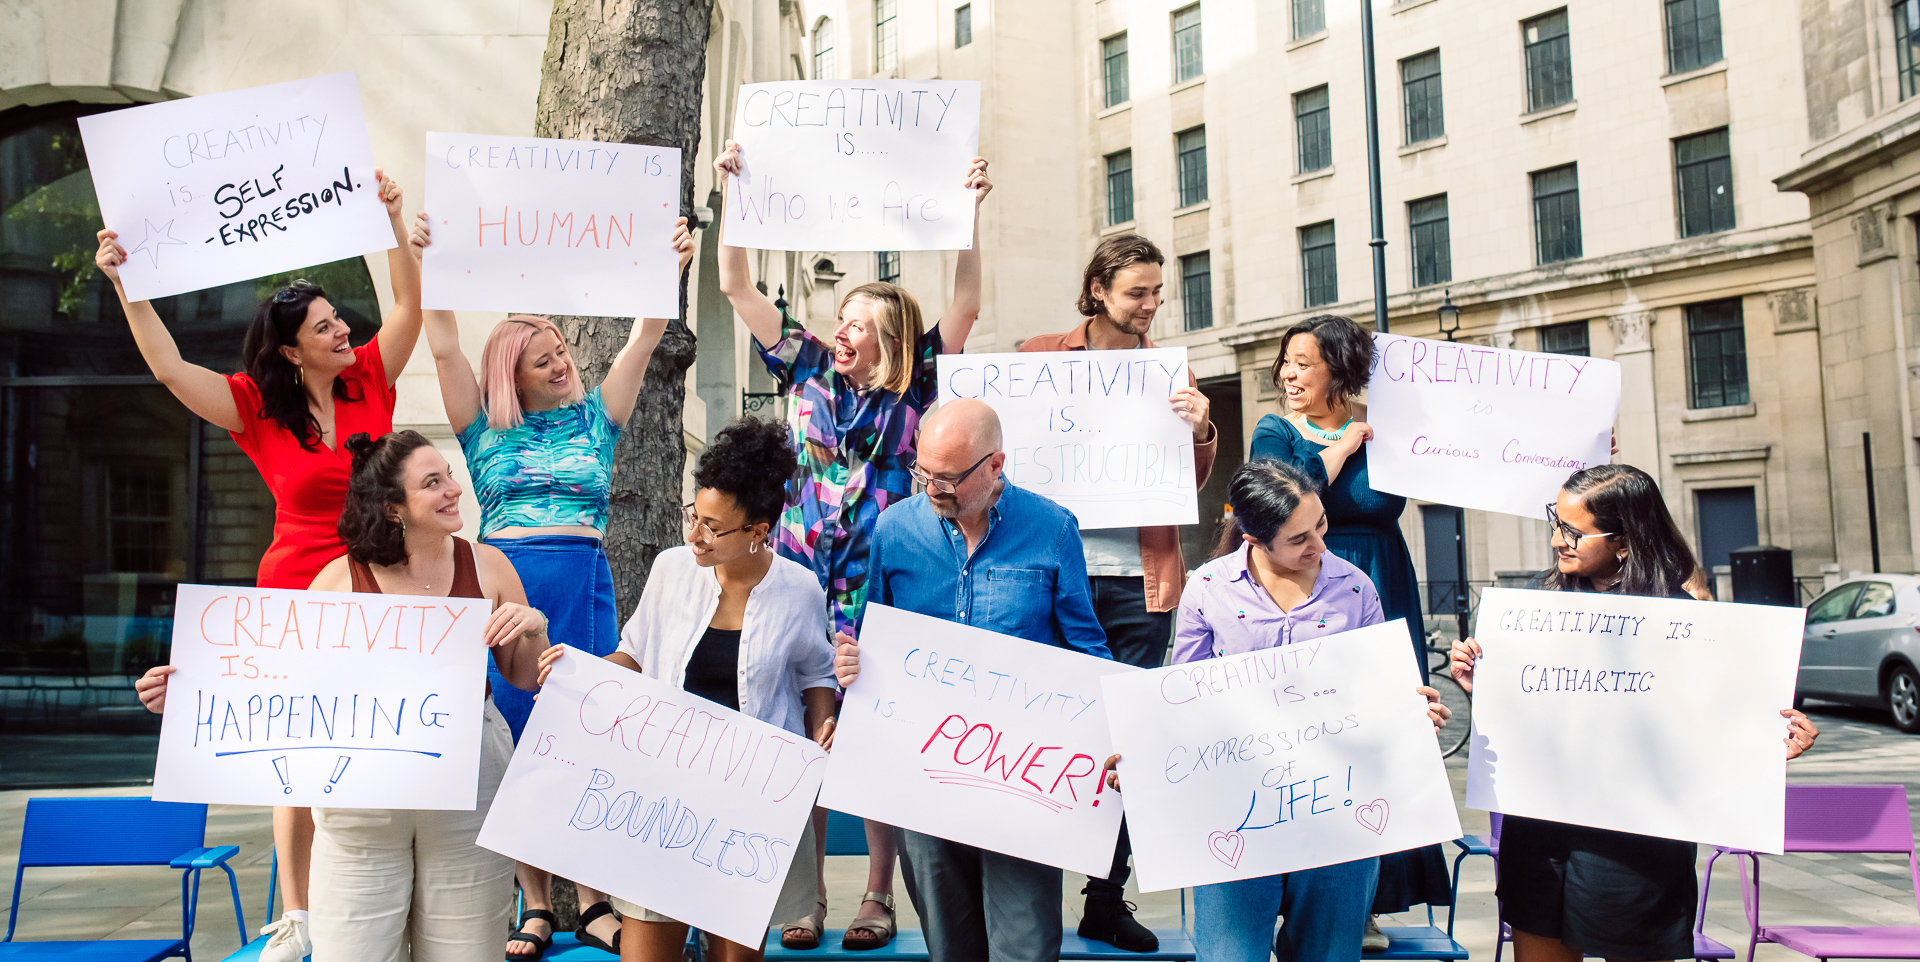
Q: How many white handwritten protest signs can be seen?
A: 10